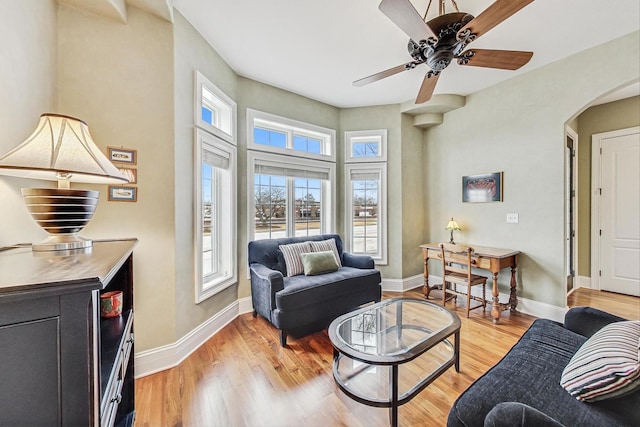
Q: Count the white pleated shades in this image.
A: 3